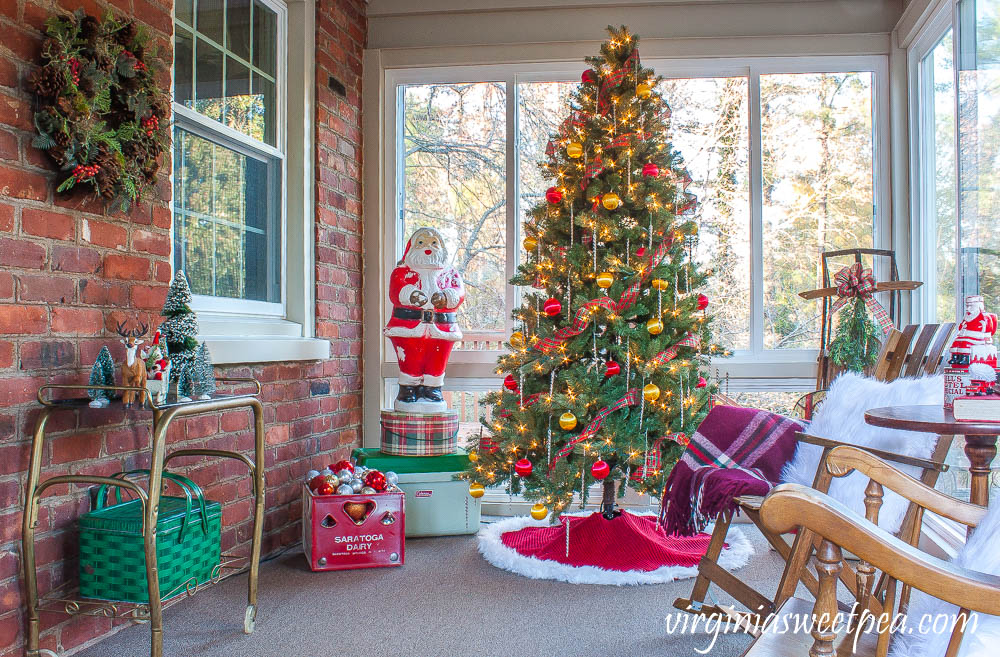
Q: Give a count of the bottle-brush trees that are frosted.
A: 5